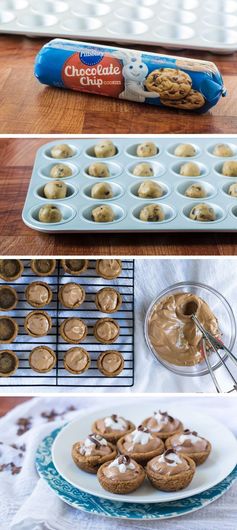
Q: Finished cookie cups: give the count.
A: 7